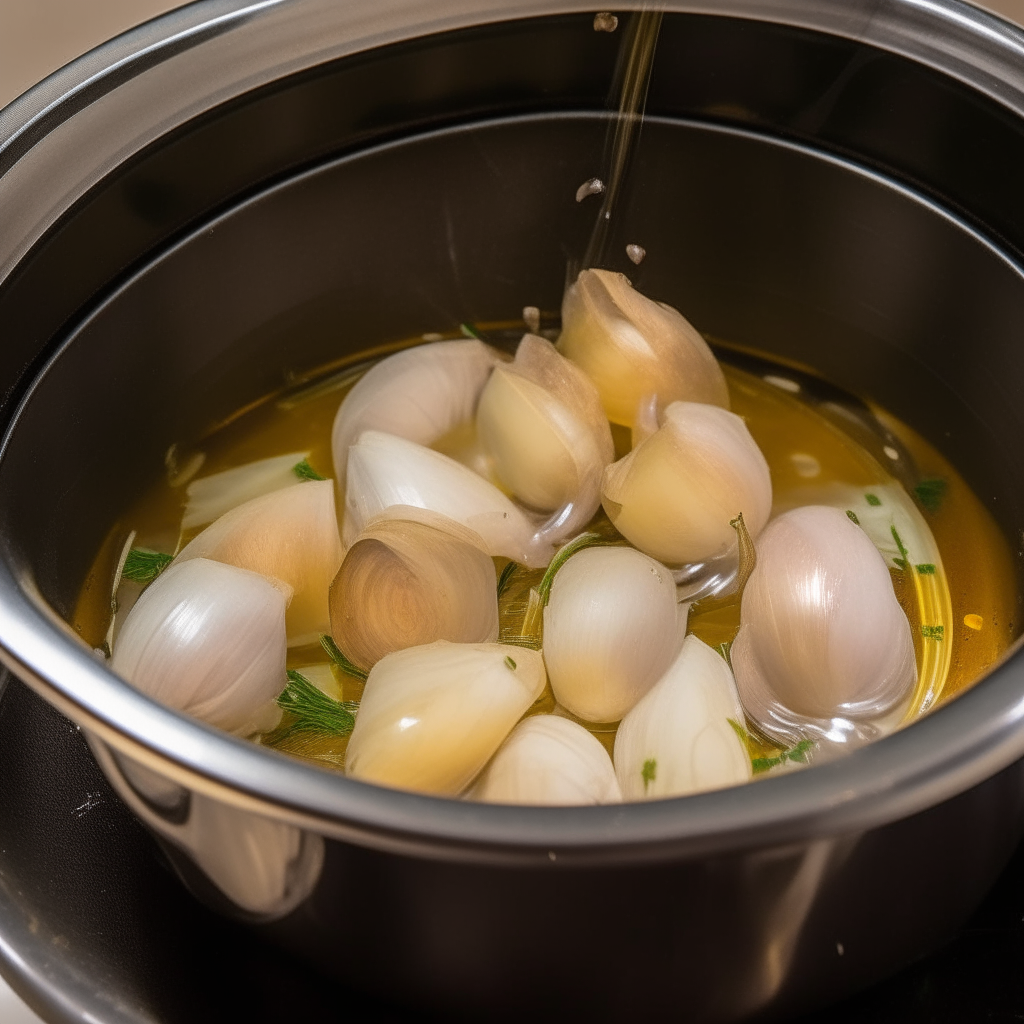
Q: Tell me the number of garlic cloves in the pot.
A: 13